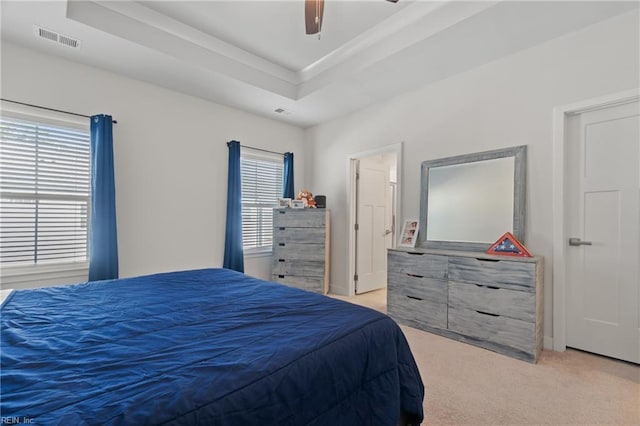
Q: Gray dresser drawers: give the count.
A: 11